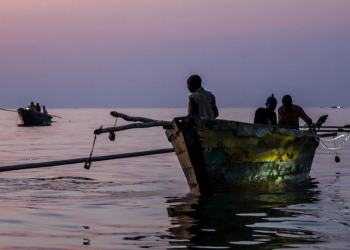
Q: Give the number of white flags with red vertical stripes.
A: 0